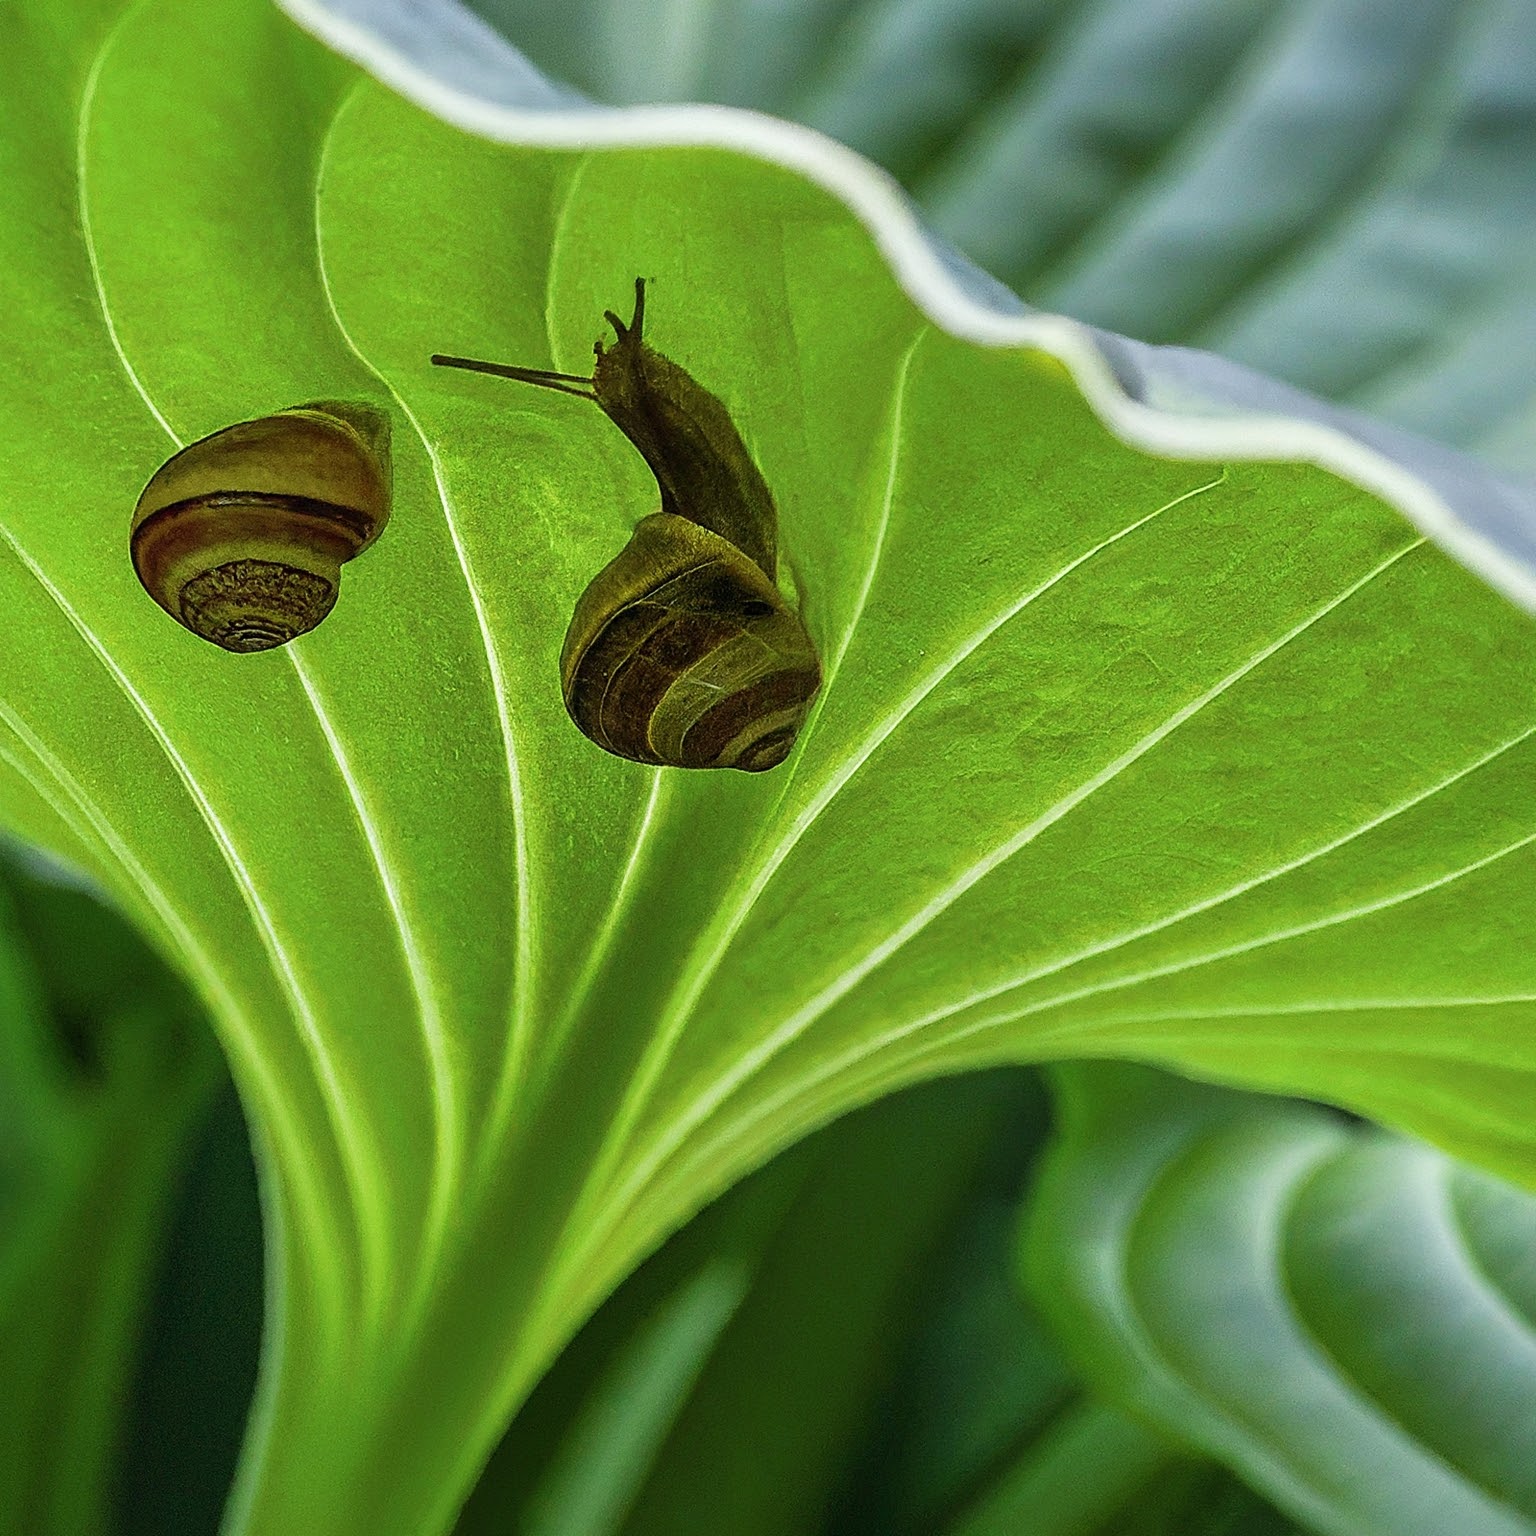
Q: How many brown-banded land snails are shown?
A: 2